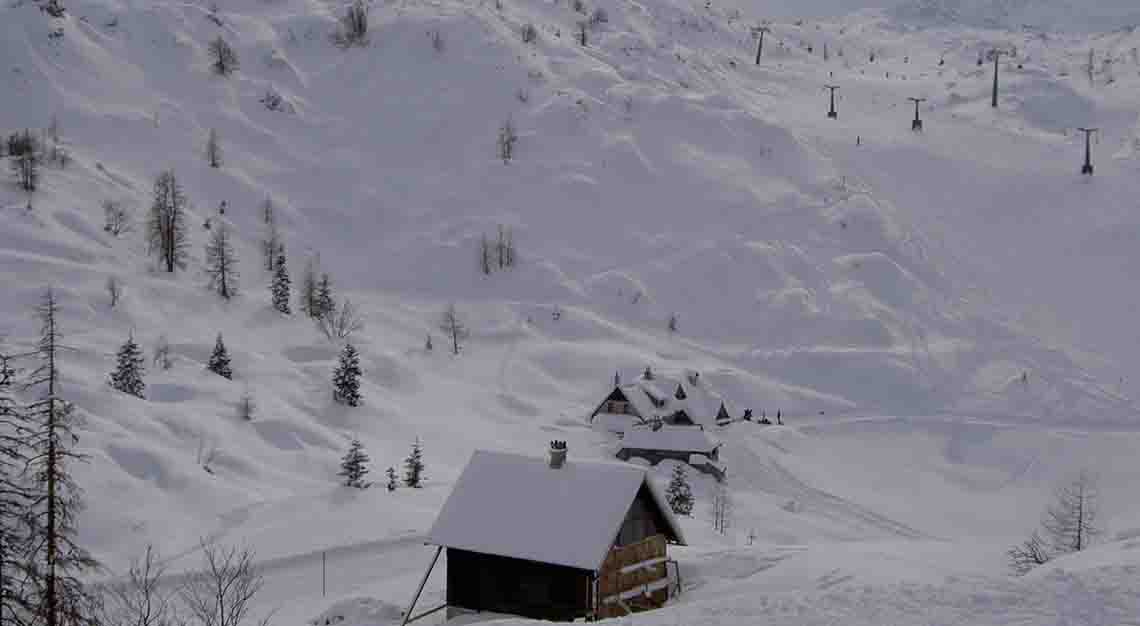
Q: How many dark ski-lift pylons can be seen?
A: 5